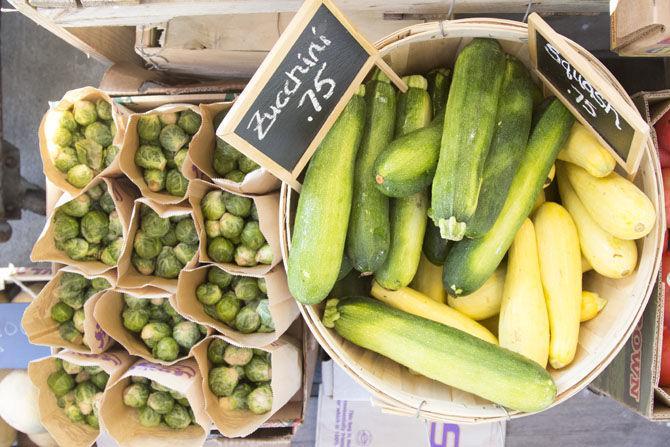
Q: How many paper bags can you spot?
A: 12